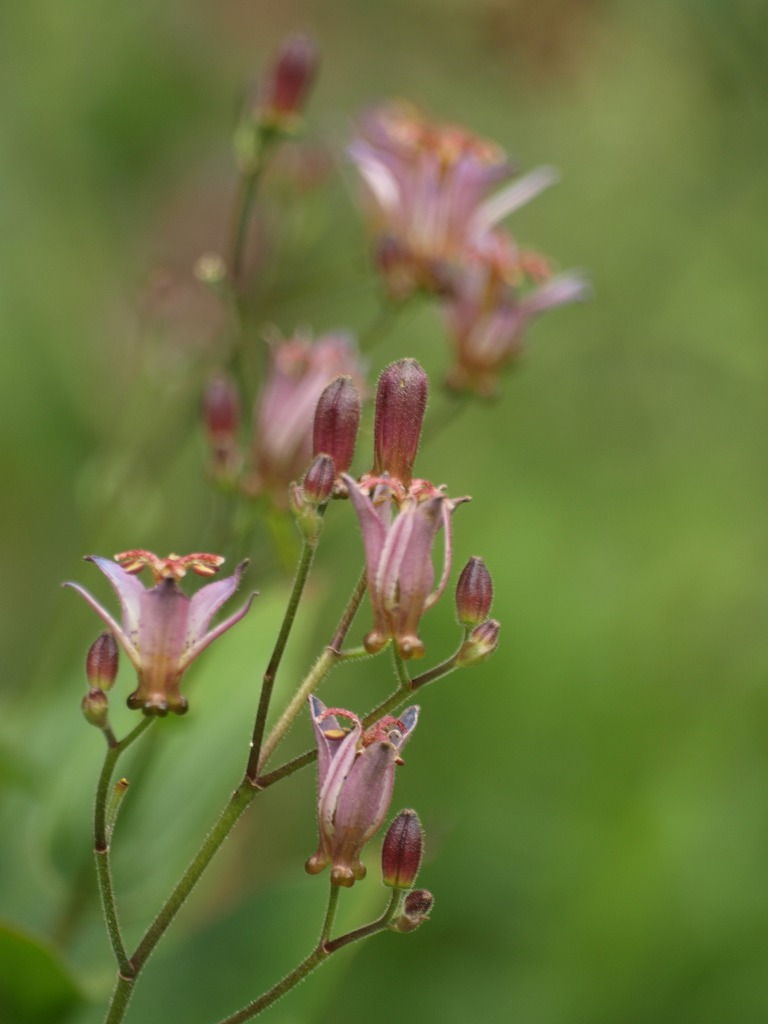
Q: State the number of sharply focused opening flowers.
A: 3